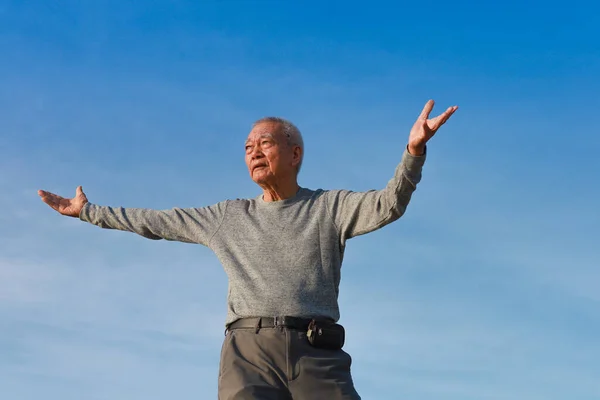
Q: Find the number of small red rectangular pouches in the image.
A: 0